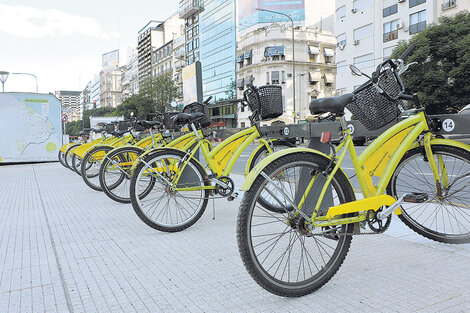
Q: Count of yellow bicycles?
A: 7